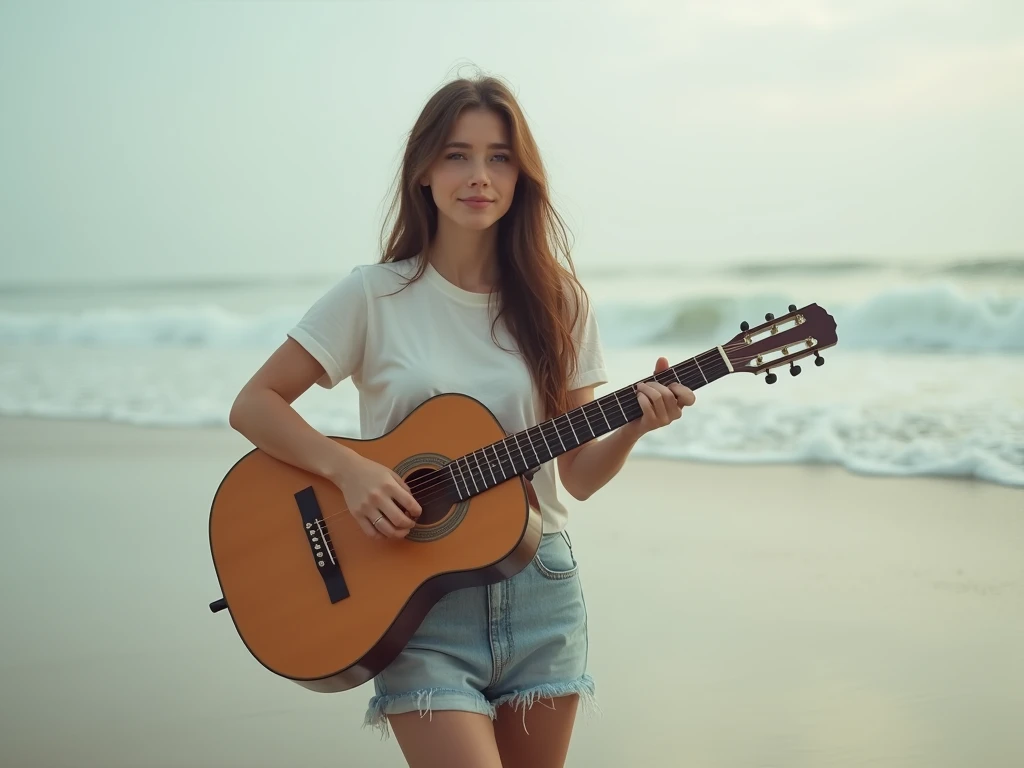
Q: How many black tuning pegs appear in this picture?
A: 6